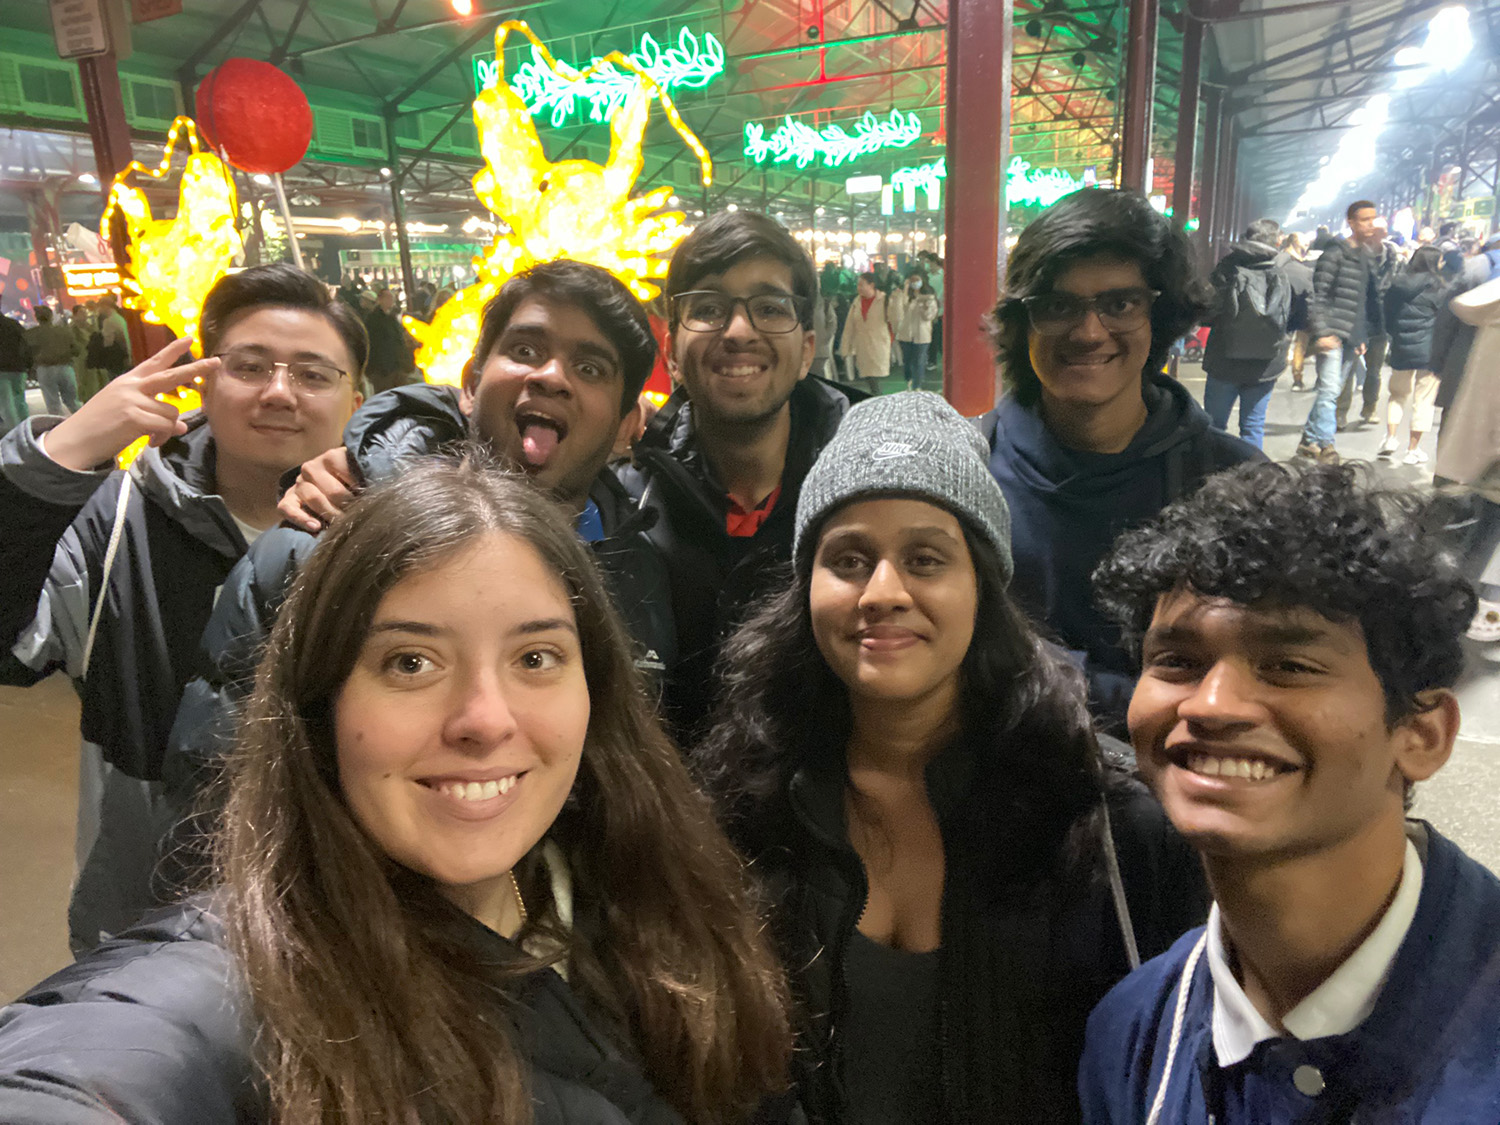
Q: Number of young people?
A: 7